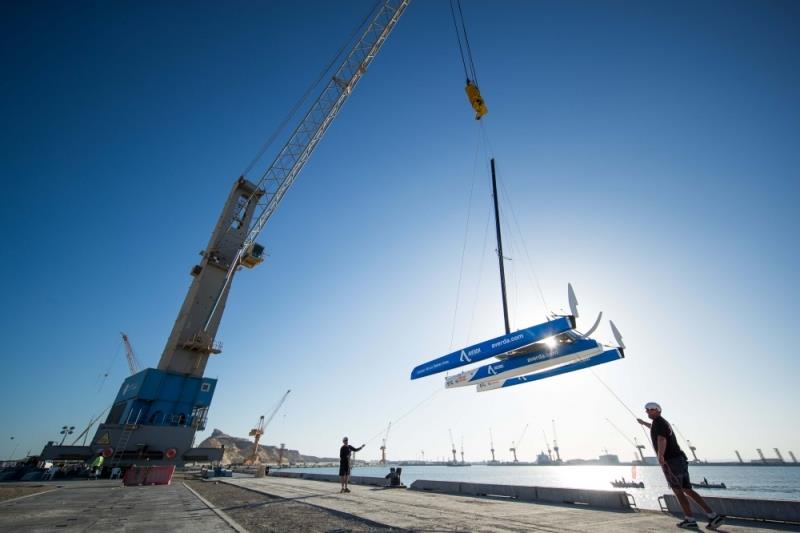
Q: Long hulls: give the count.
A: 3